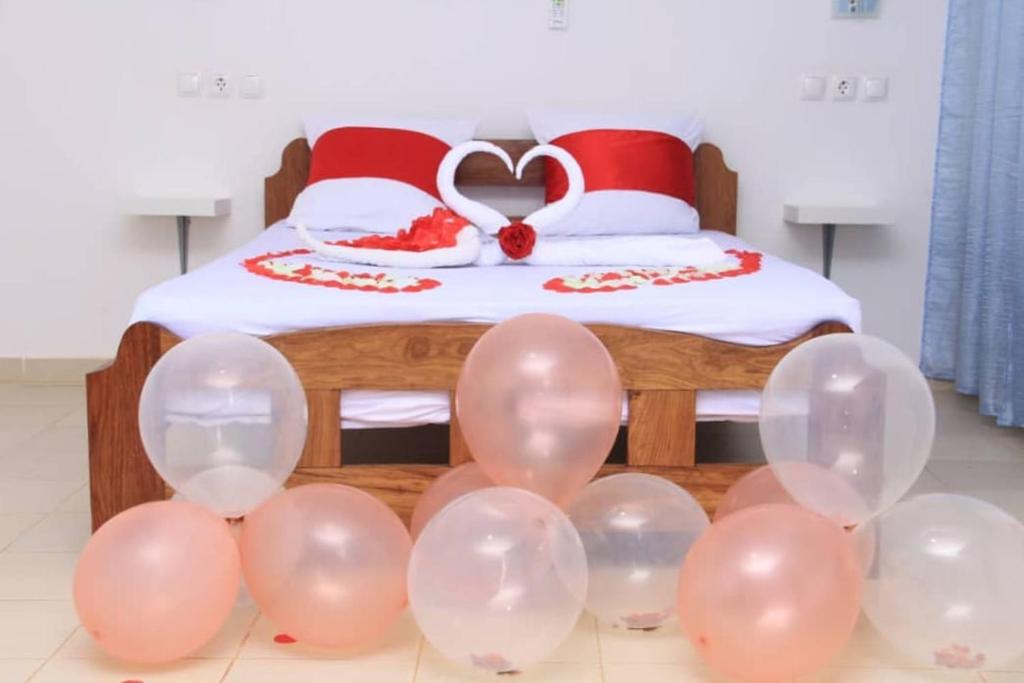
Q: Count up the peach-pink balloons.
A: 6